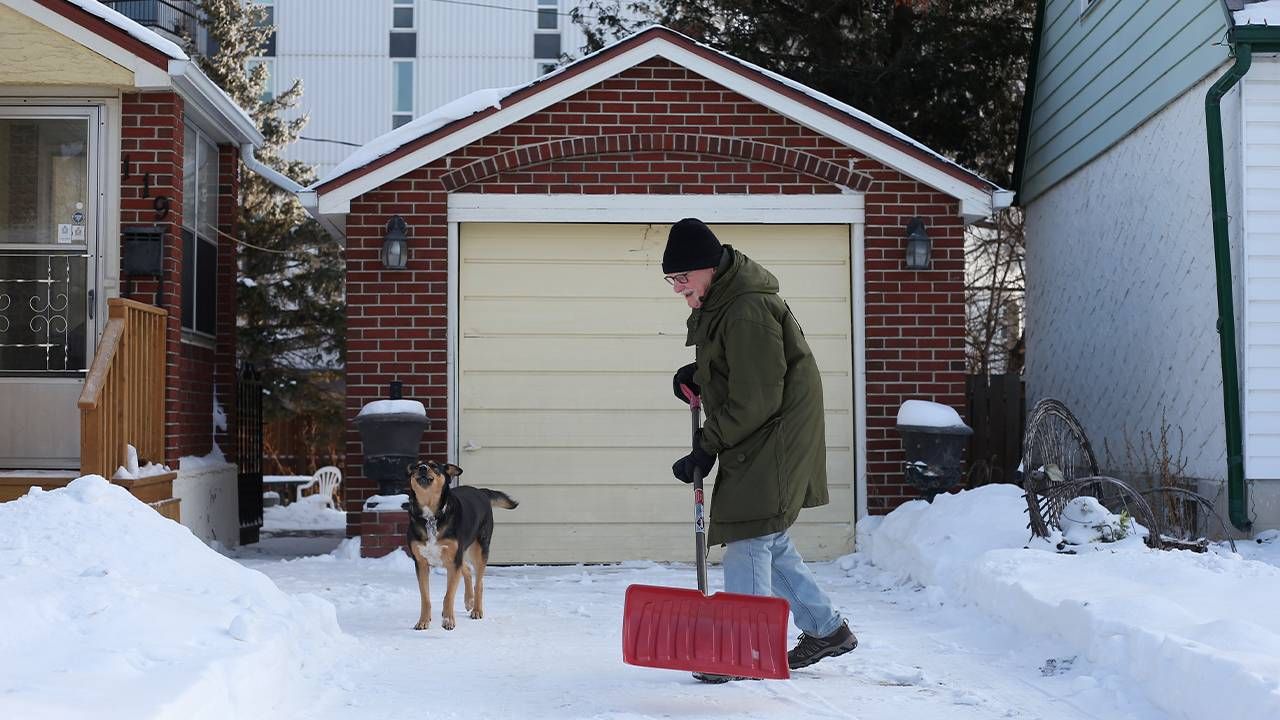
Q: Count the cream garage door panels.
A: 9